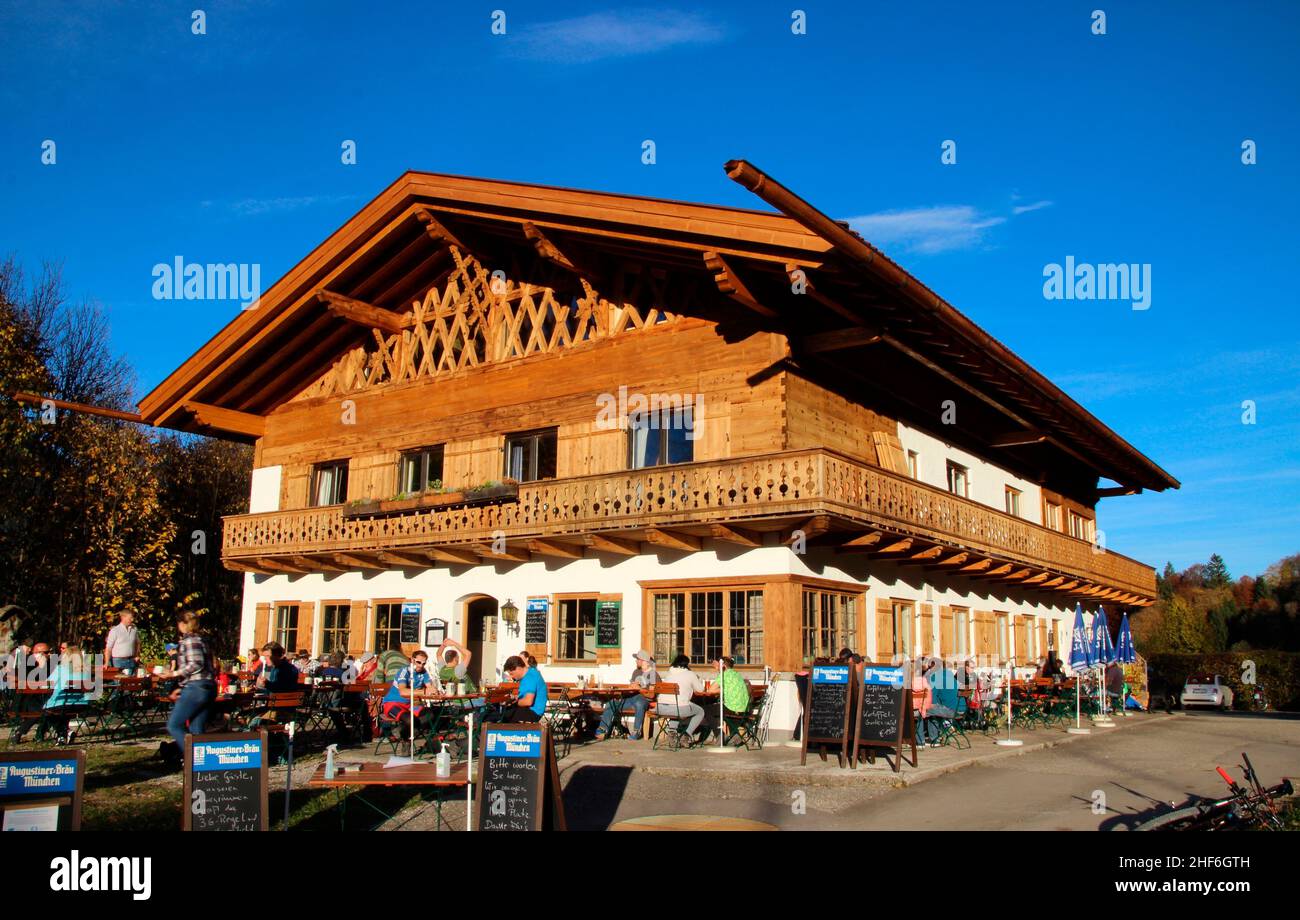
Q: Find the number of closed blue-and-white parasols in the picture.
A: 4